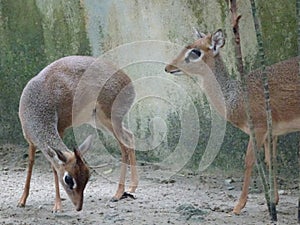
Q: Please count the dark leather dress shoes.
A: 0